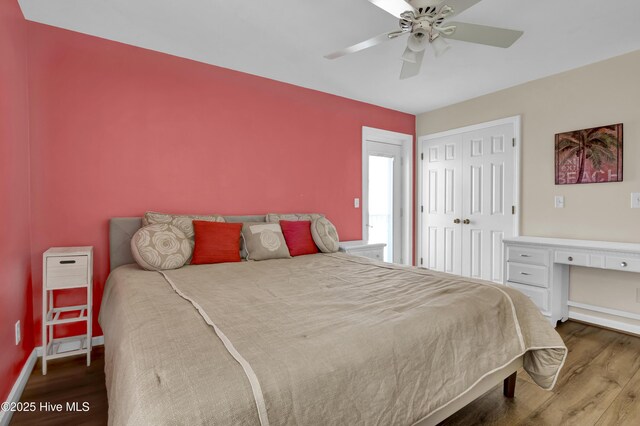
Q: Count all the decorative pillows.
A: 7